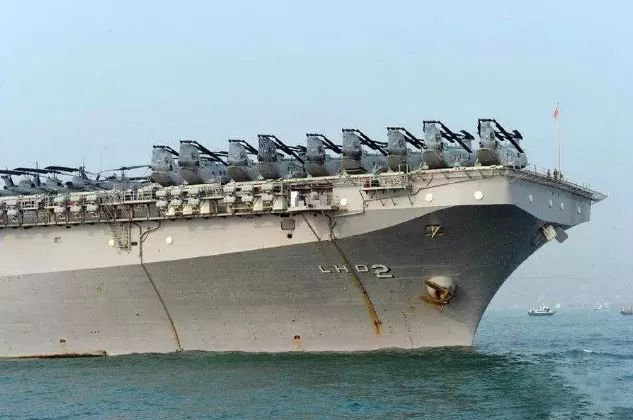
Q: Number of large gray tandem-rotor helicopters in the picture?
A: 9